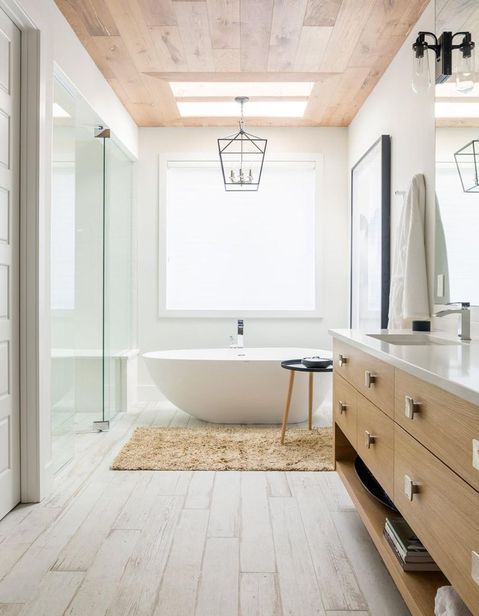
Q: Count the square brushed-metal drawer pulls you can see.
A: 8